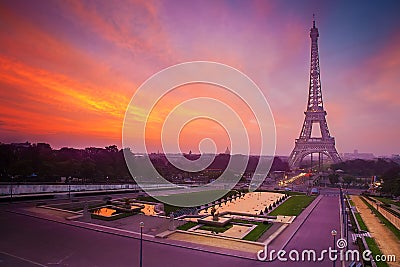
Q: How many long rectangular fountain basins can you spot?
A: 1